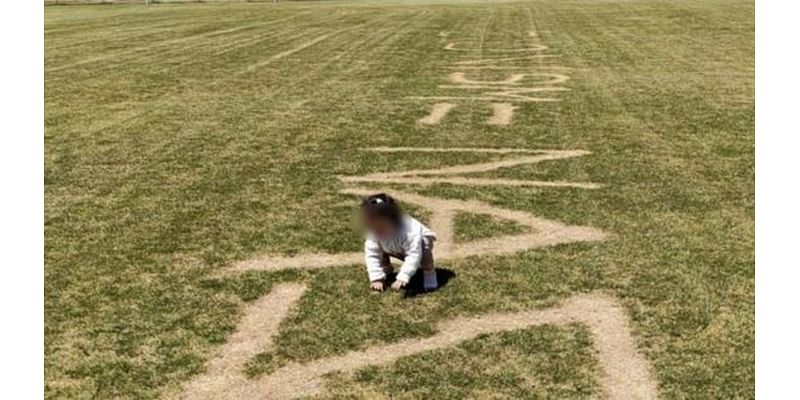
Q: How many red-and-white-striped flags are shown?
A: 0